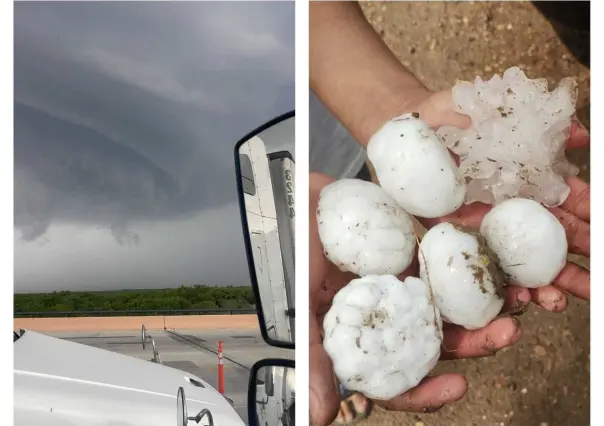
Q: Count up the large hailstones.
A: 6